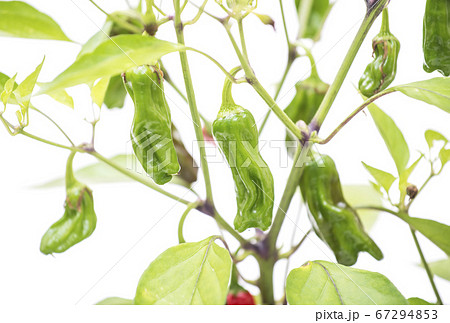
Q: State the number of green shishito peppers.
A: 7